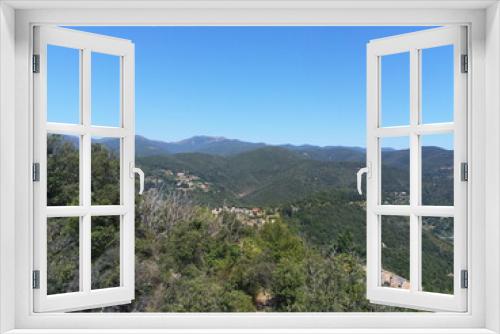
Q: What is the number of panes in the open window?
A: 12